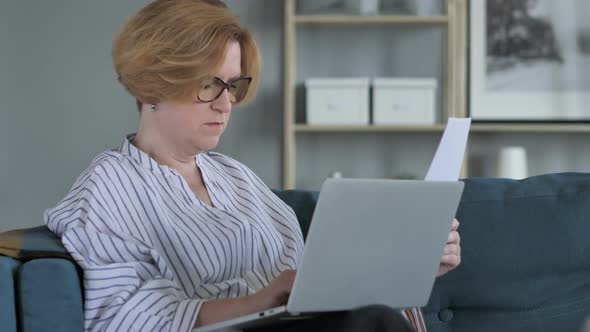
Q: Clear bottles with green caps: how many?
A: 0